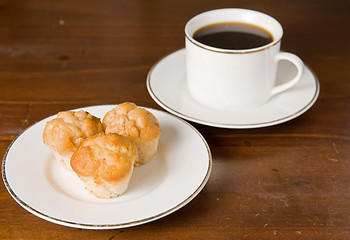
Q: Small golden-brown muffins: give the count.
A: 3